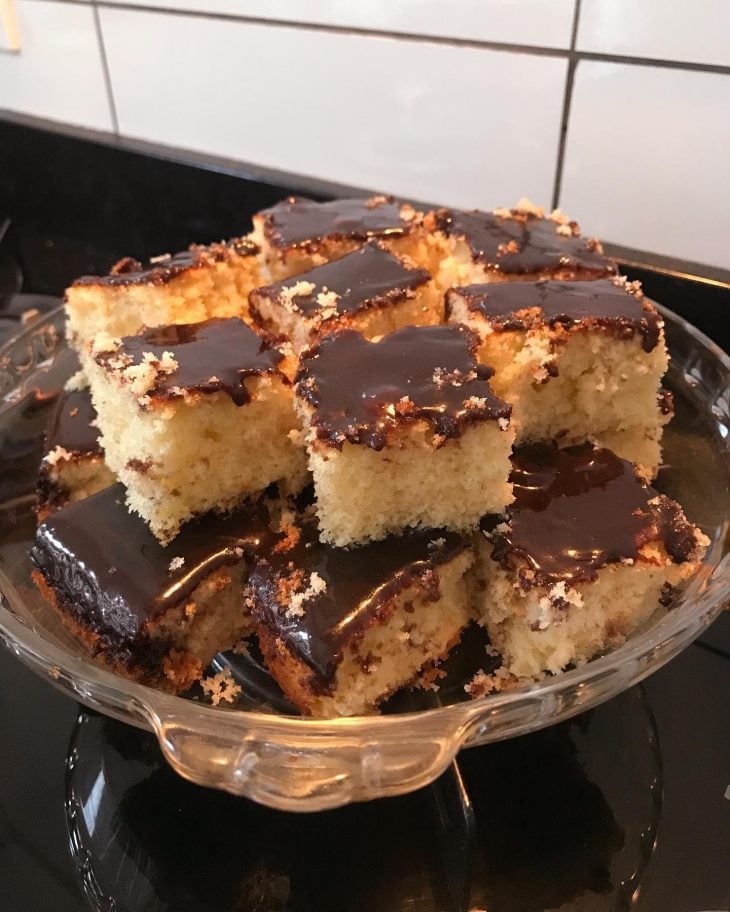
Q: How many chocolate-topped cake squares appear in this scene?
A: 11